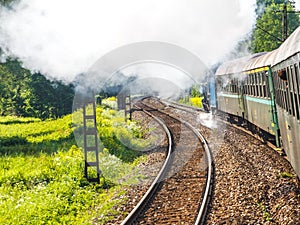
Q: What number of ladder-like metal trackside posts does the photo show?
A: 2